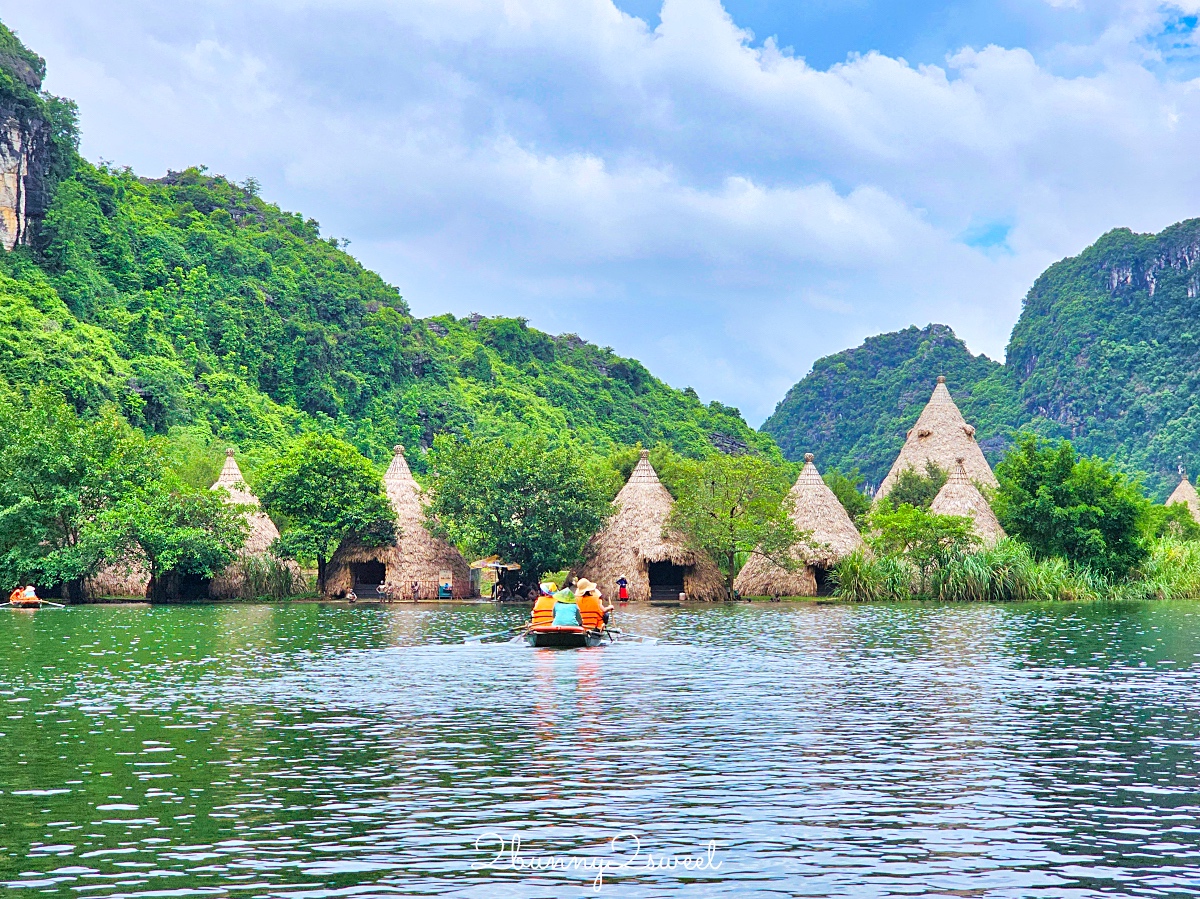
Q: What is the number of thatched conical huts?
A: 7